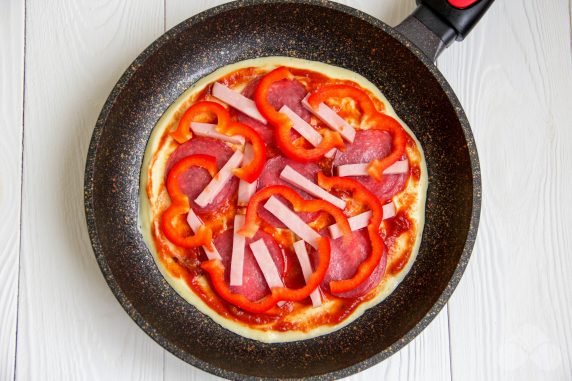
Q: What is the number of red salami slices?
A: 6